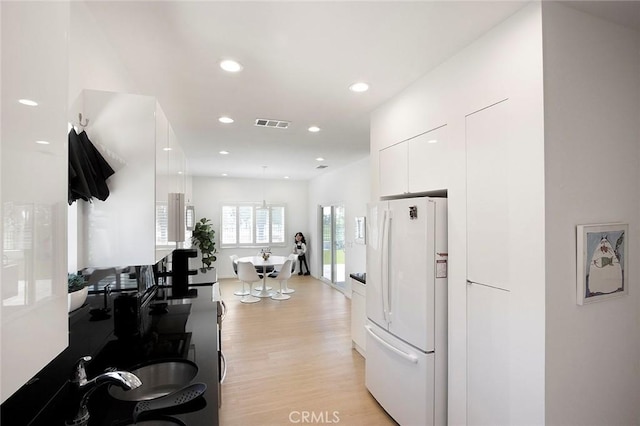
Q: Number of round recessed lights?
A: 8